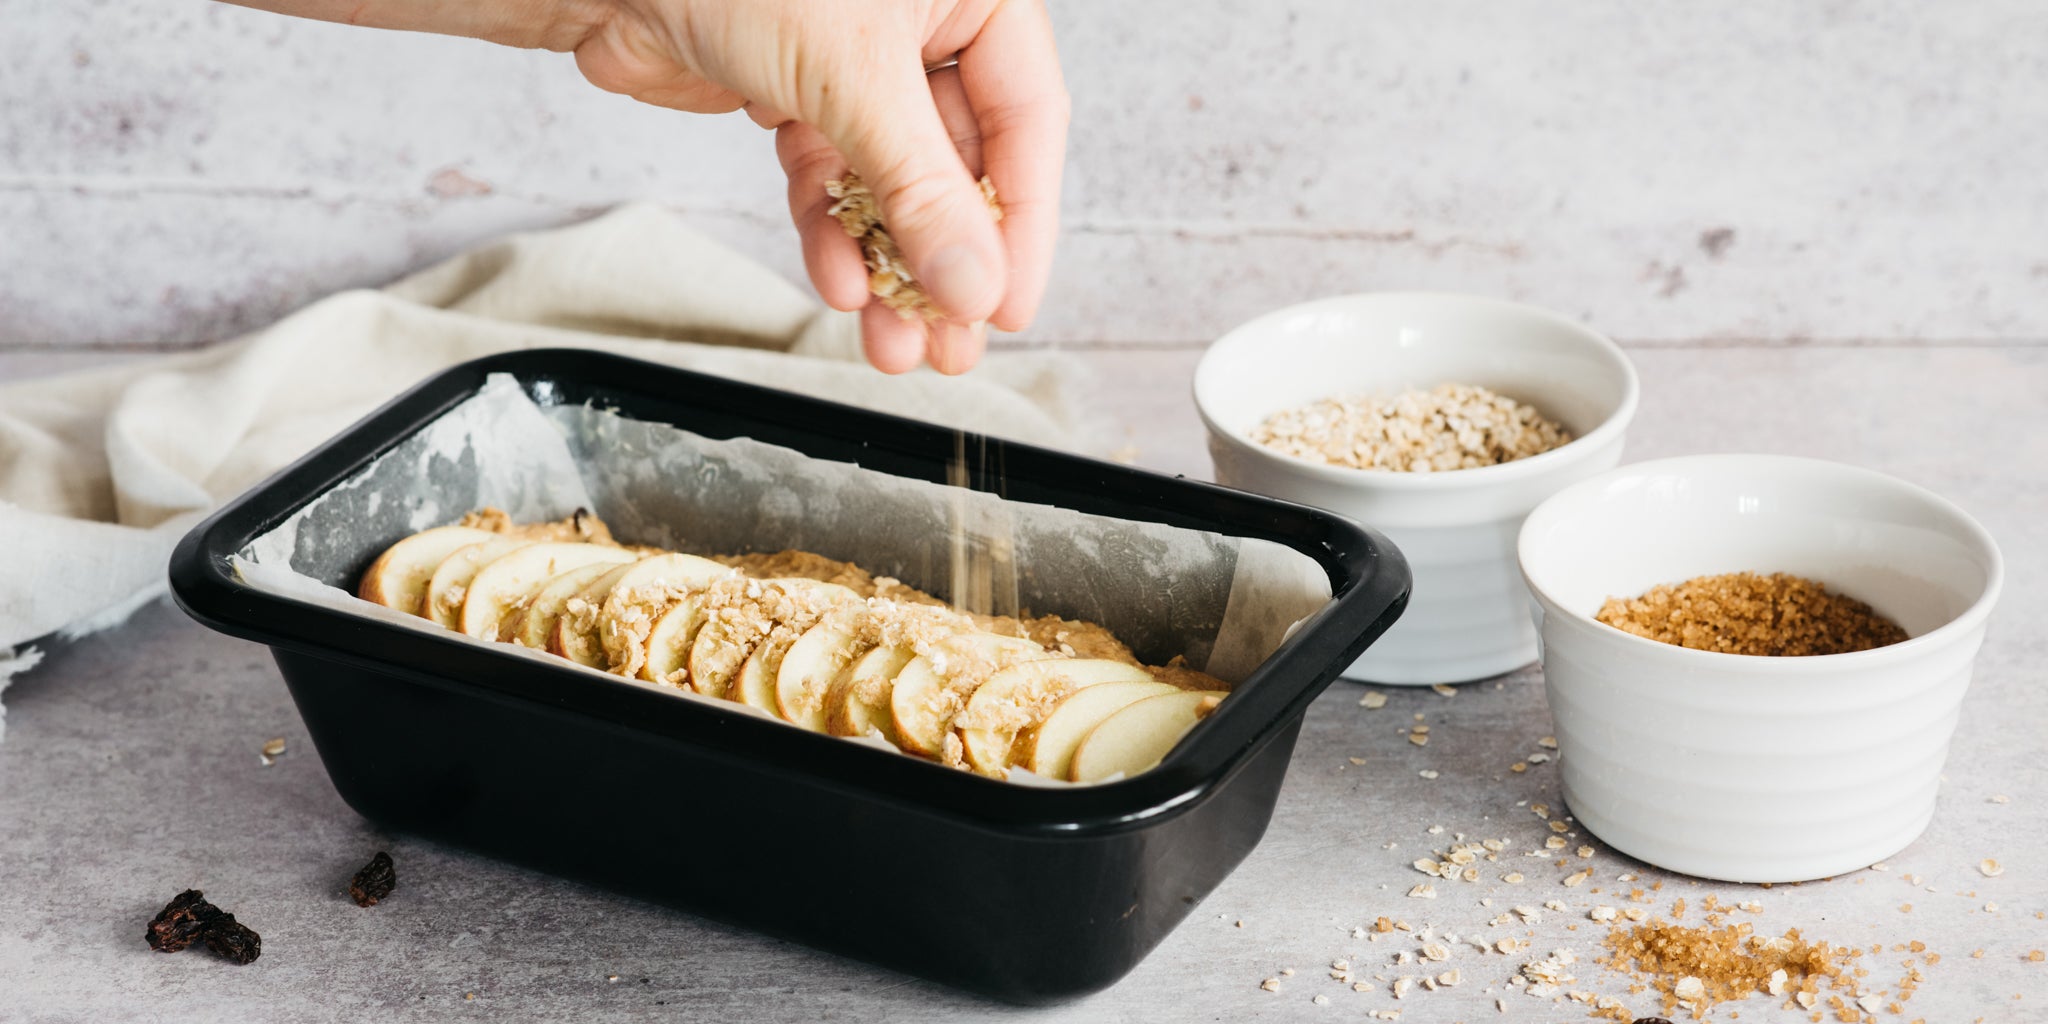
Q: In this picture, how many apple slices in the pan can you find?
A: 15